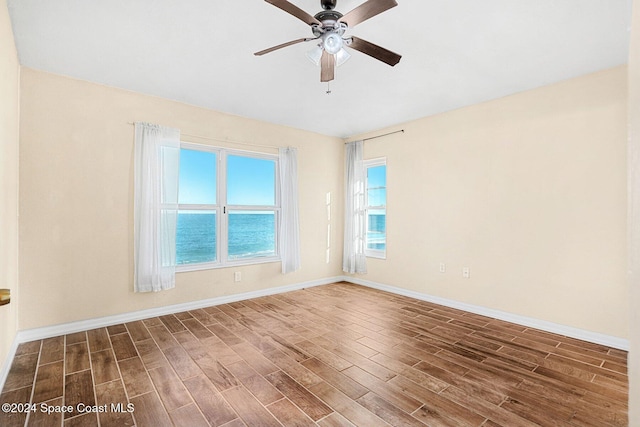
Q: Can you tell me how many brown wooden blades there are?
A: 5